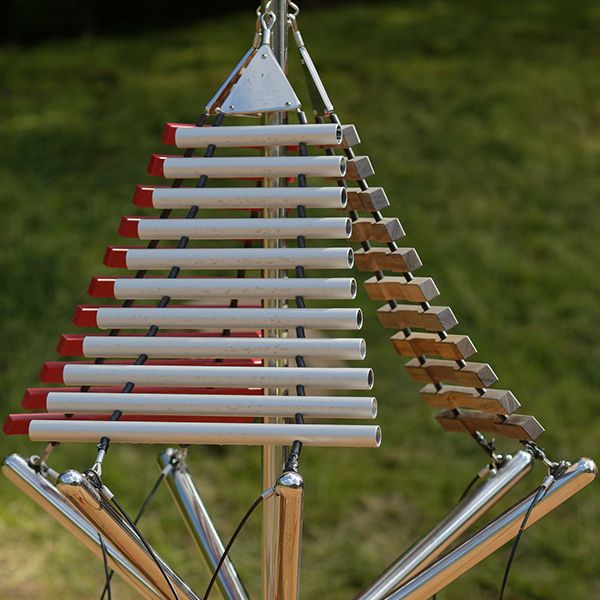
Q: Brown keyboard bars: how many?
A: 11